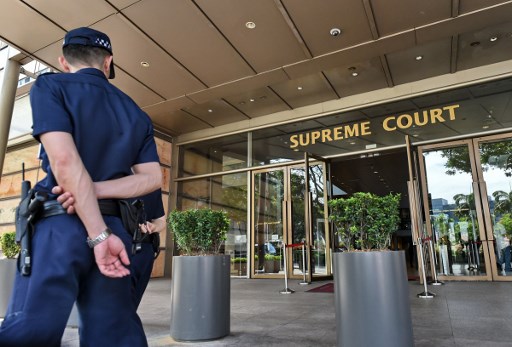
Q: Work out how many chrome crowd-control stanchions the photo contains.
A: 4